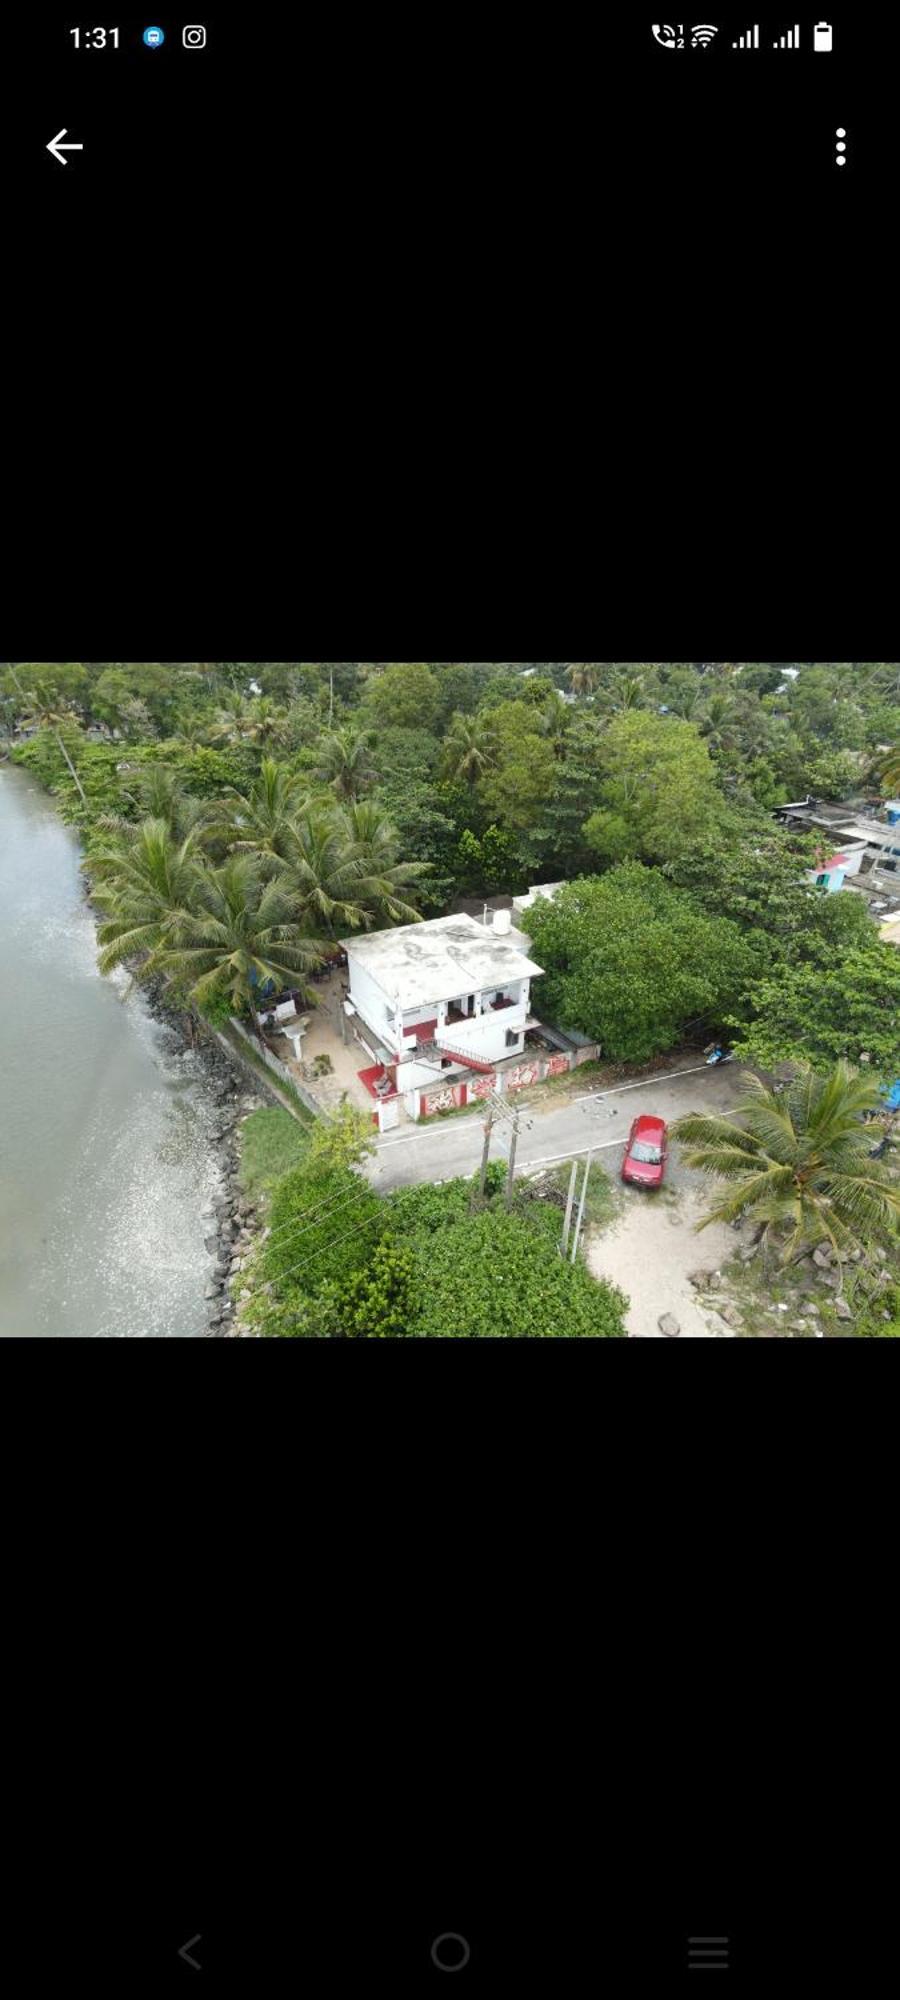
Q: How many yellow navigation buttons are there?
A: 0